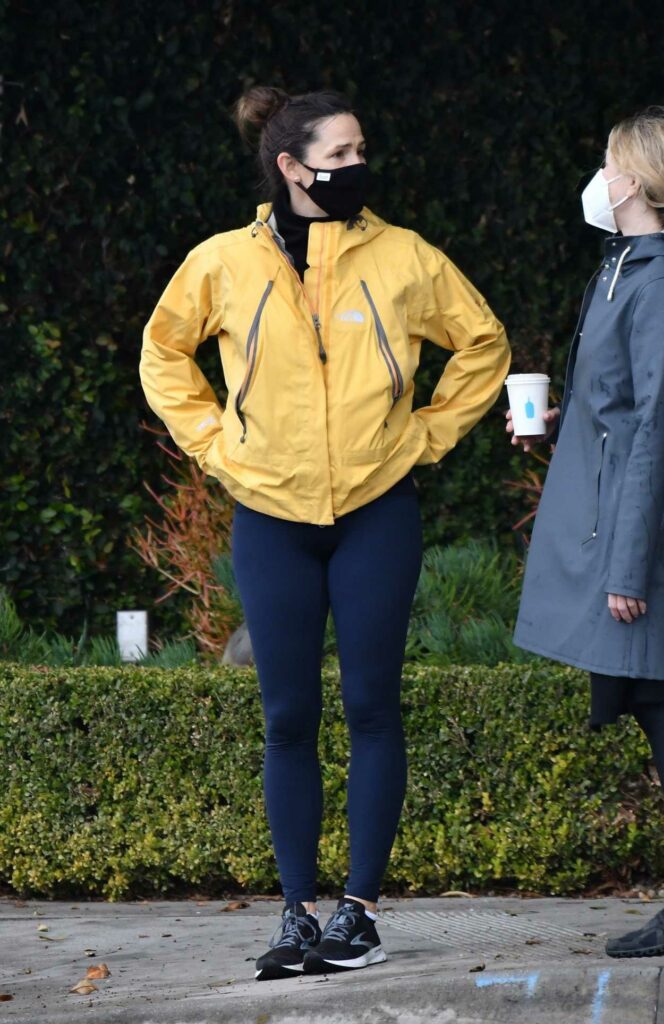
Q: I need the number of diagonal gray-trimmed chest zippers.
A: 2